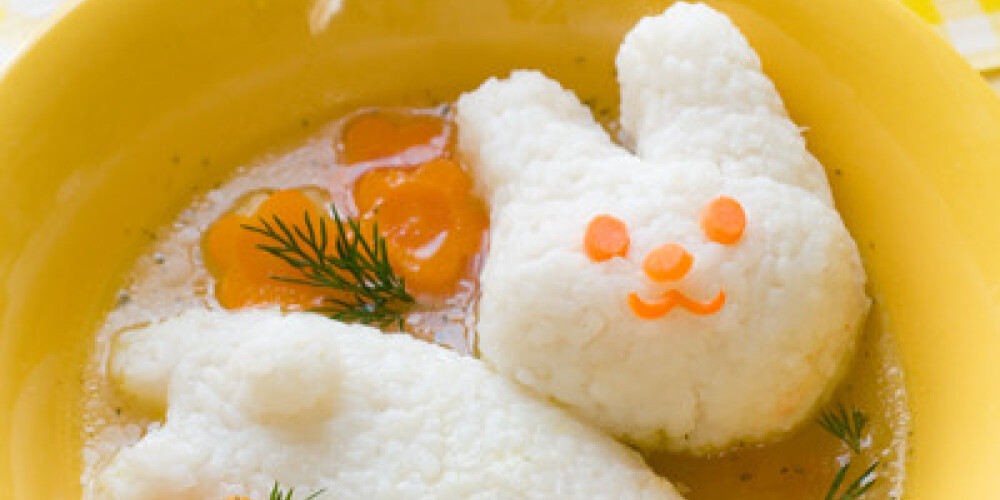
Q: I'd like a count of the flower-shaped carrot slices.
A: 3